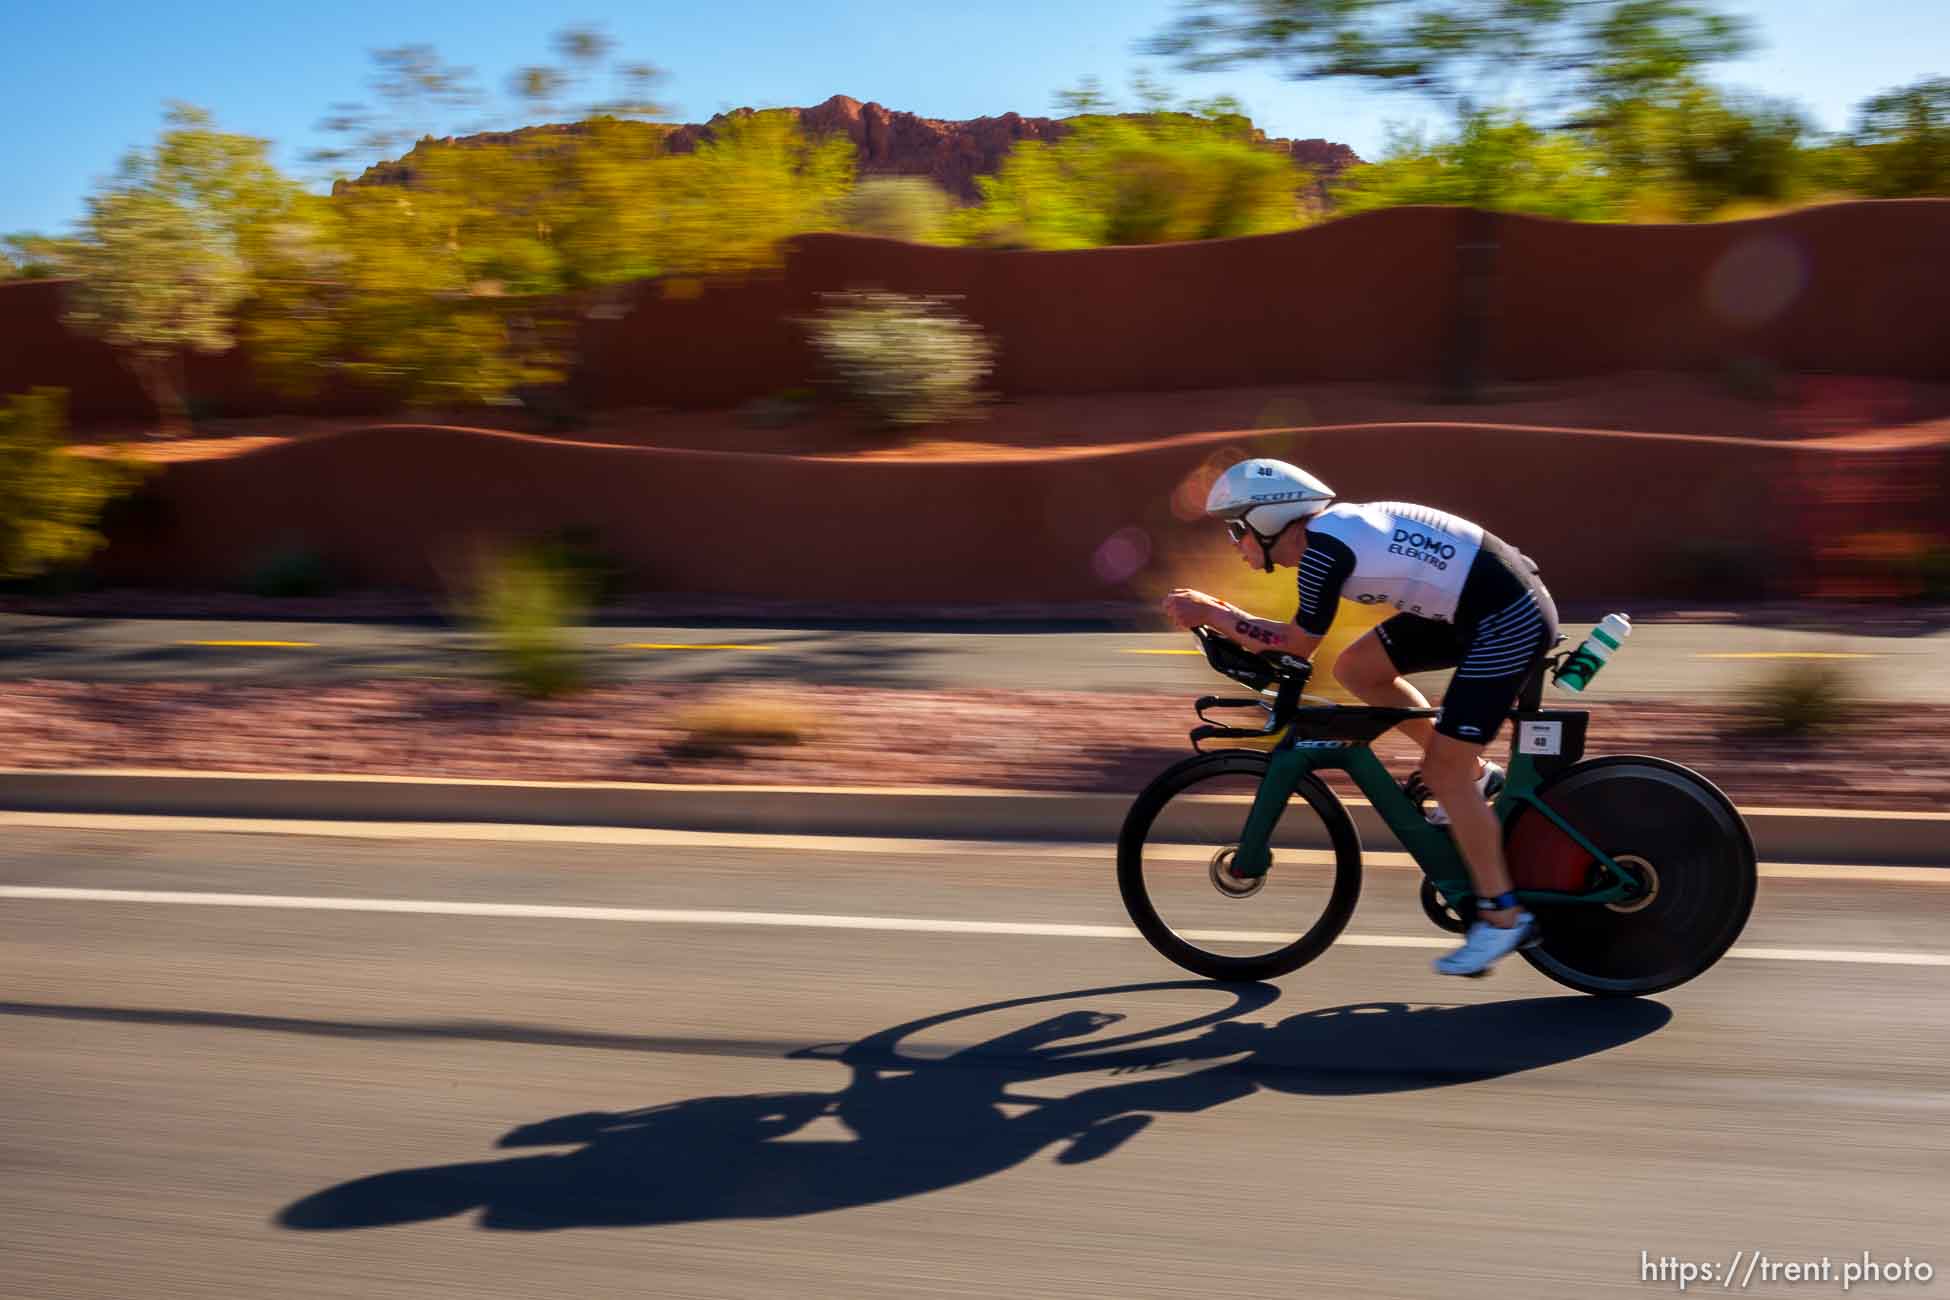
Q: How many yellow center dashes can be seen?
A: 4